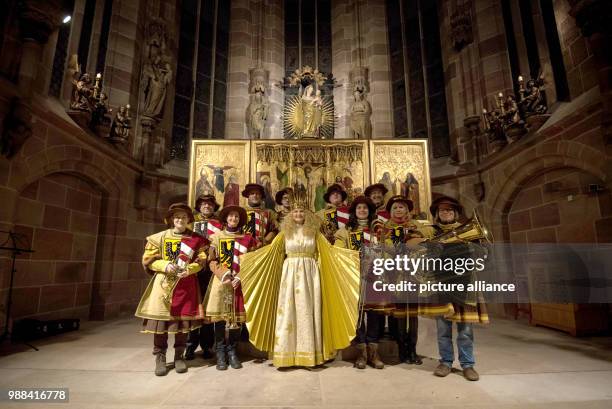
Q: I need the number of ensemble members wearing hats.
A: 10